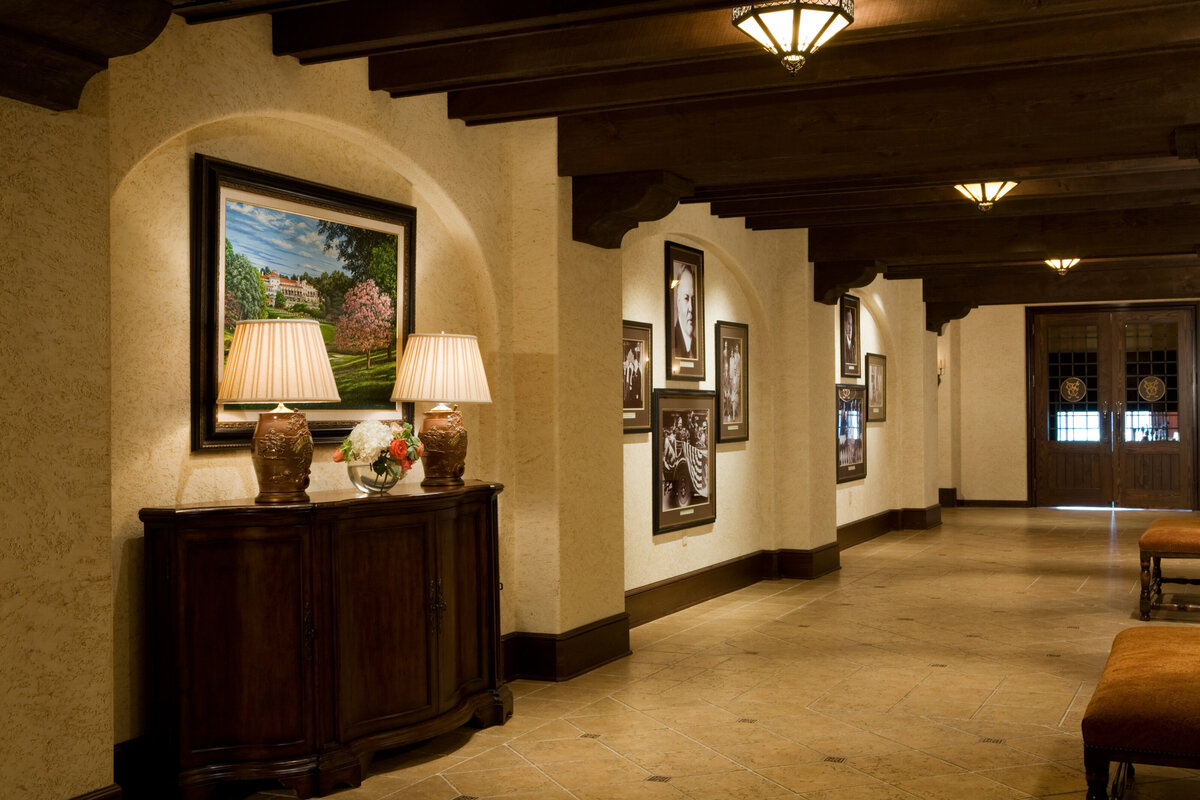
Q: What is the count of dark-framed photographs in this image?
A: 7